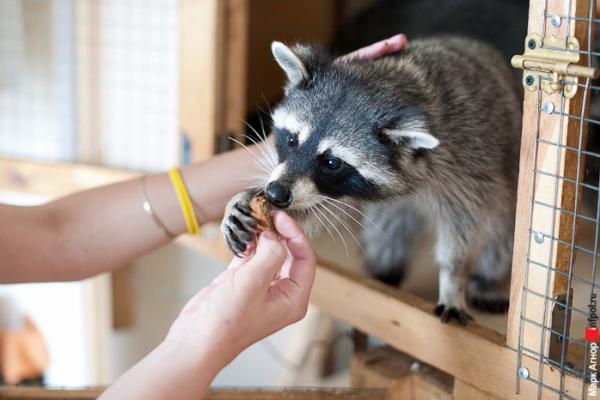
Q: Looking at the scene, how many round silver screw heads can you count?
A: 4